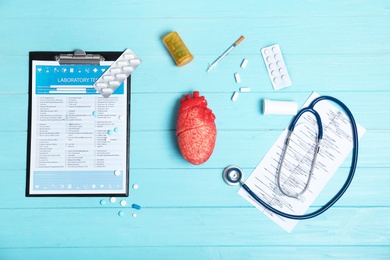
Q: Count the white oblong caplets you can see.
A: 4